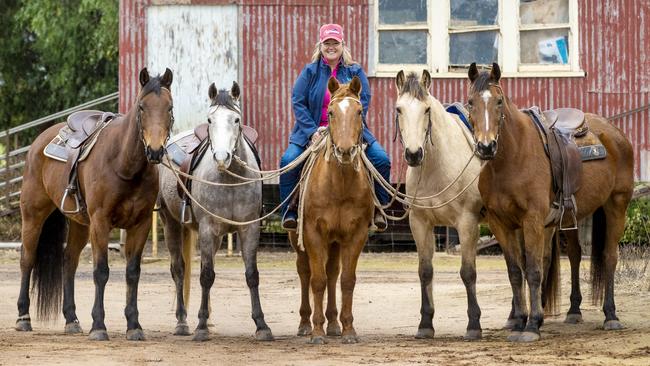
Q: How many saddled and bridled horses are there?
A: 5